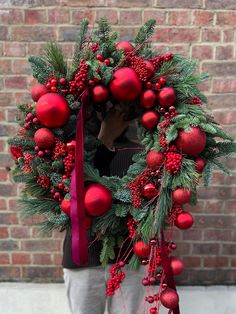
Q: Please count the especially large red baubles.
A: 4